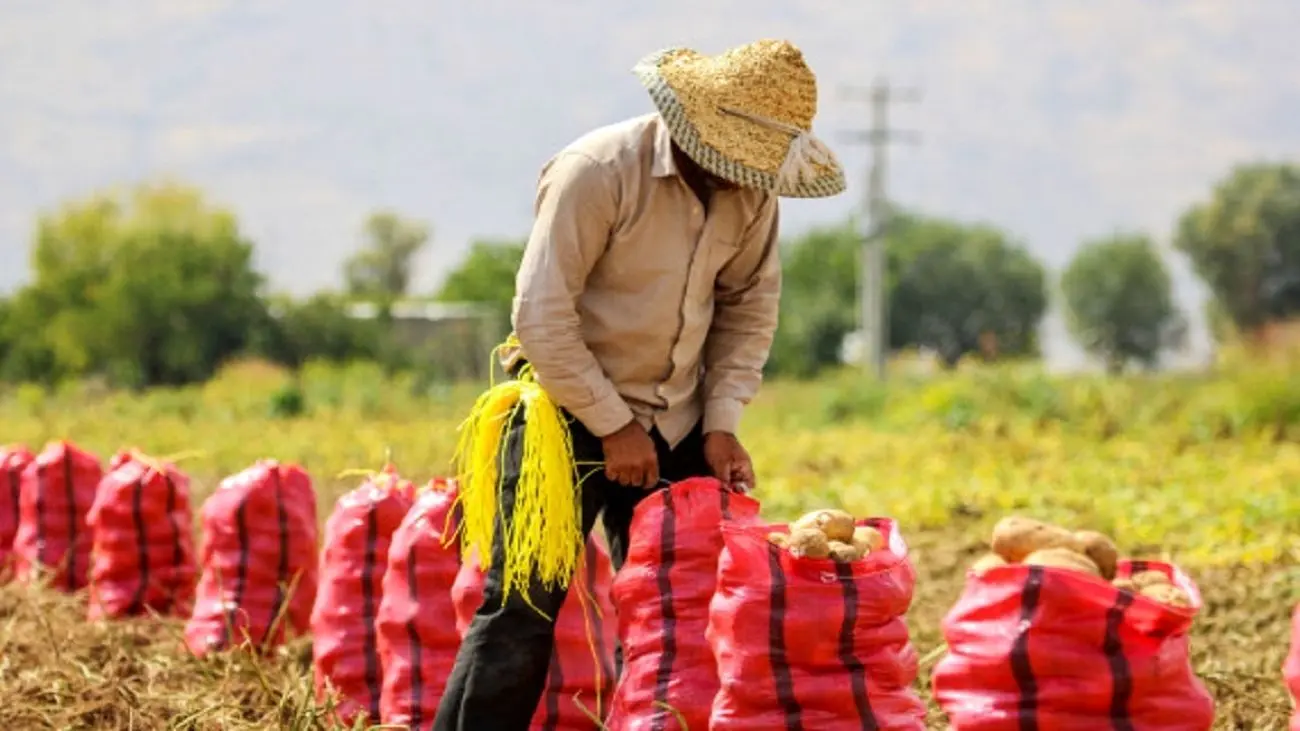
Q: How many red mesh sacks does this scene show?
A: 11